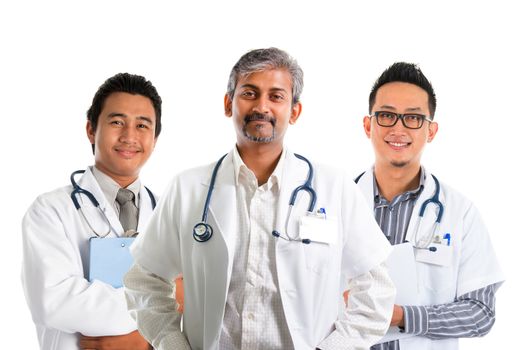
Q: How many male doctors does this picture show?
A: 3